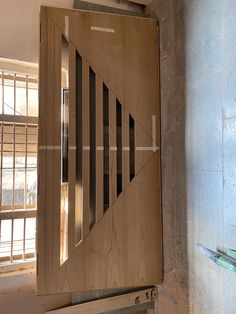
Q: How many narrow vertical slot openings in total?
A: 6